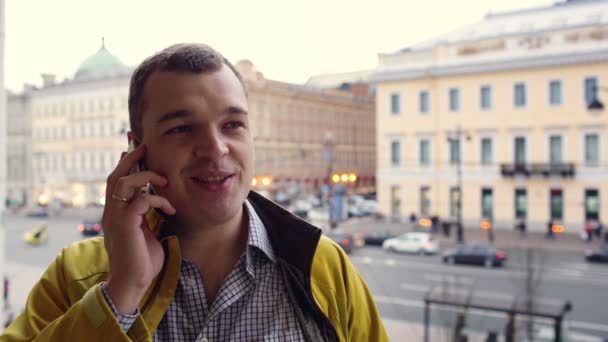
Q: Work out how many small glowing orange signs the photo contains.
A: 3